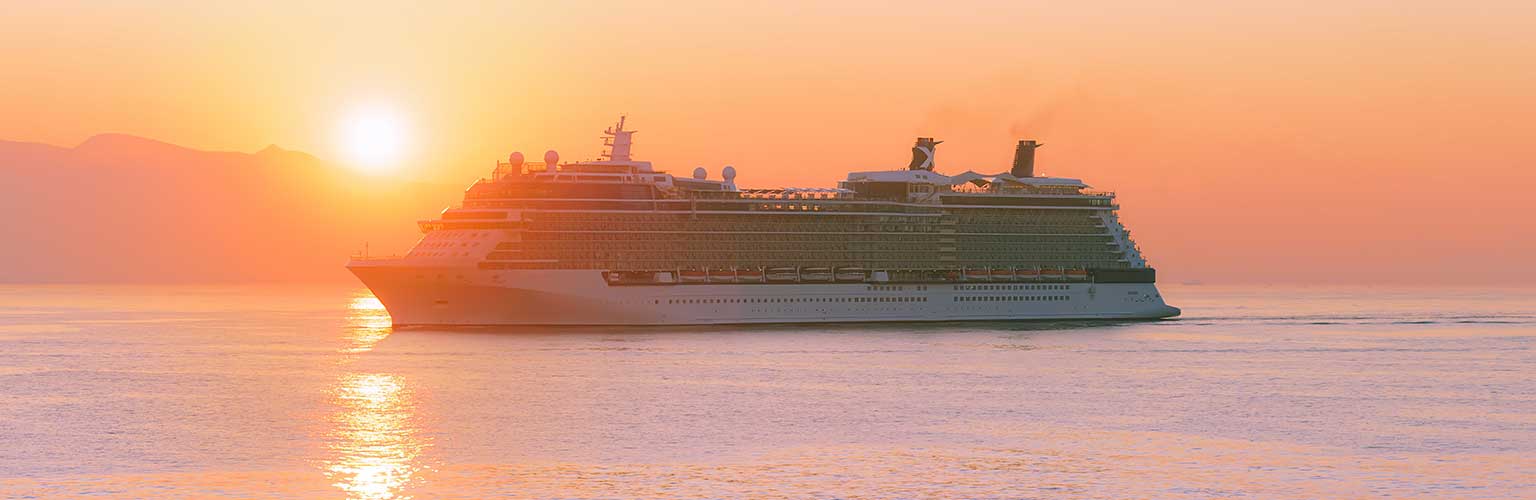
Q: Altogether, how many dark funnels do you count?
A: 2